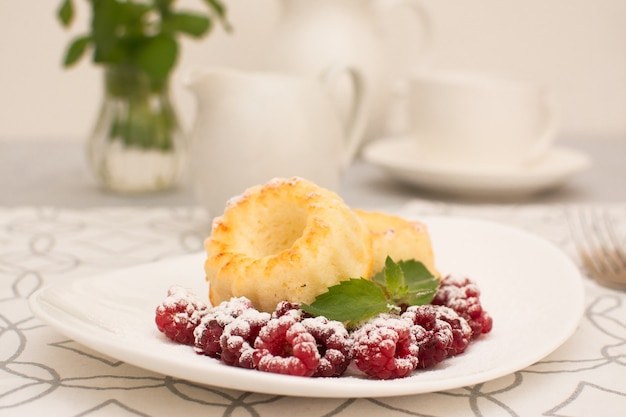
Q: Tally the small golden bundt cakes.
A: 2